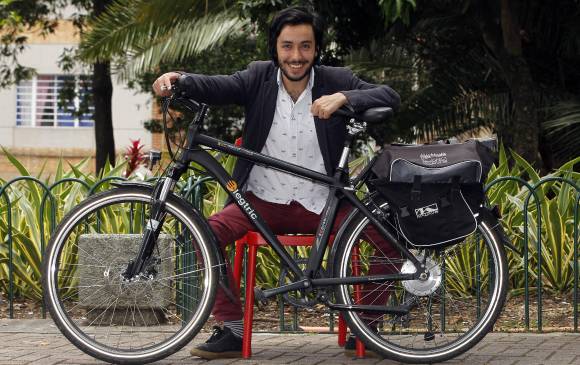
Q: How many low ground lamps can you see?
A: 1